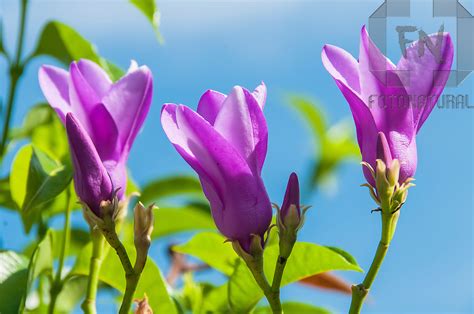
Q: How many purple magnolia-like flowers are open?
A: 3